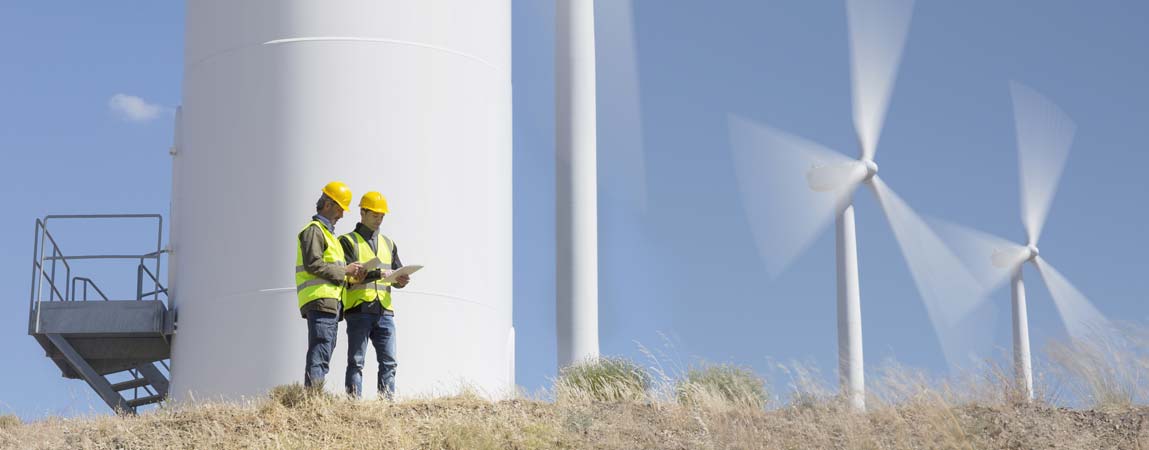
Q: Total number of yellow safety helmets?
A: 2